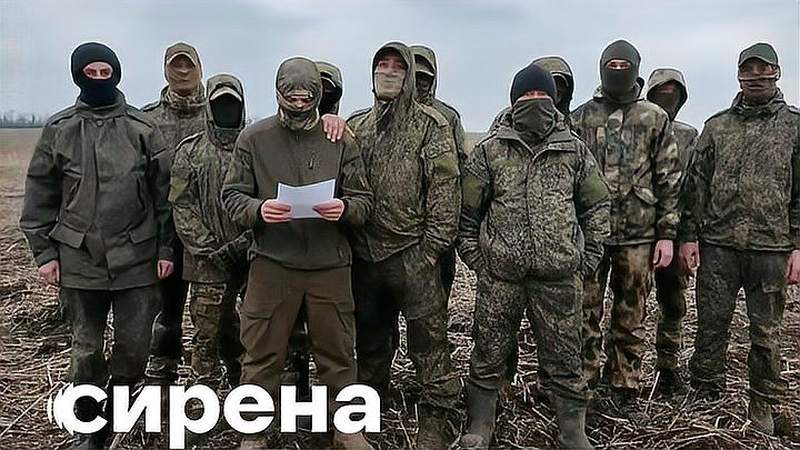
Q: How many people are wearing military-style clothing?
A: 12